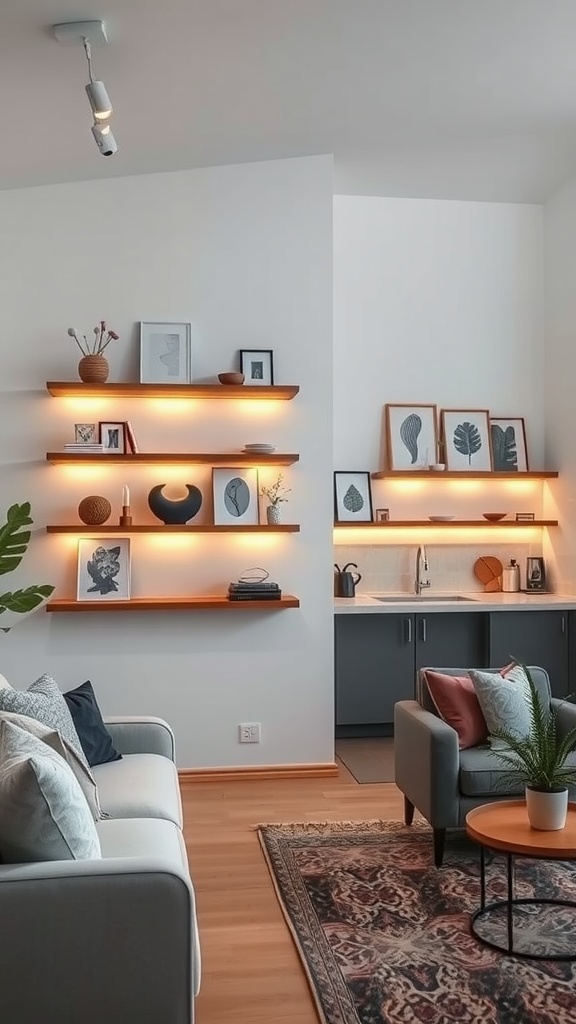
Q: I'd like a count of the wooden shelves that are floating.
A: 6